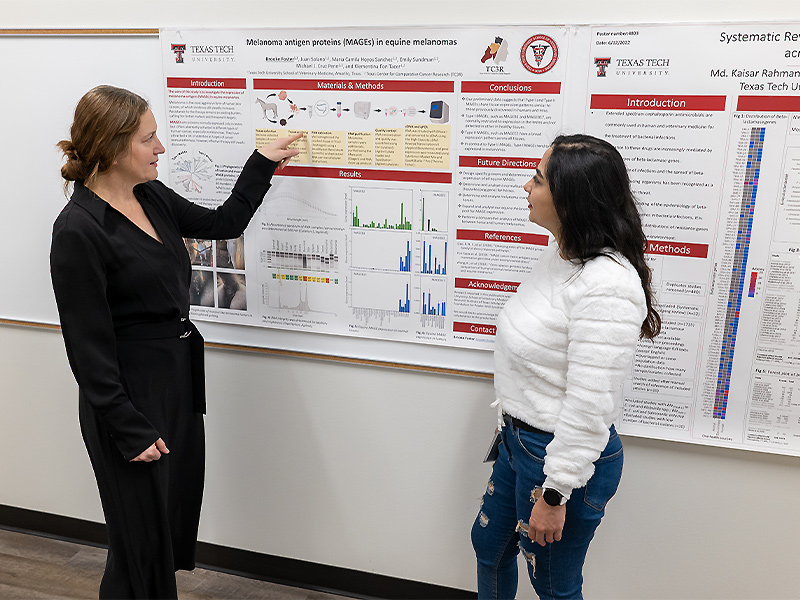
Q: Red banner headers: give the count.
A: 11